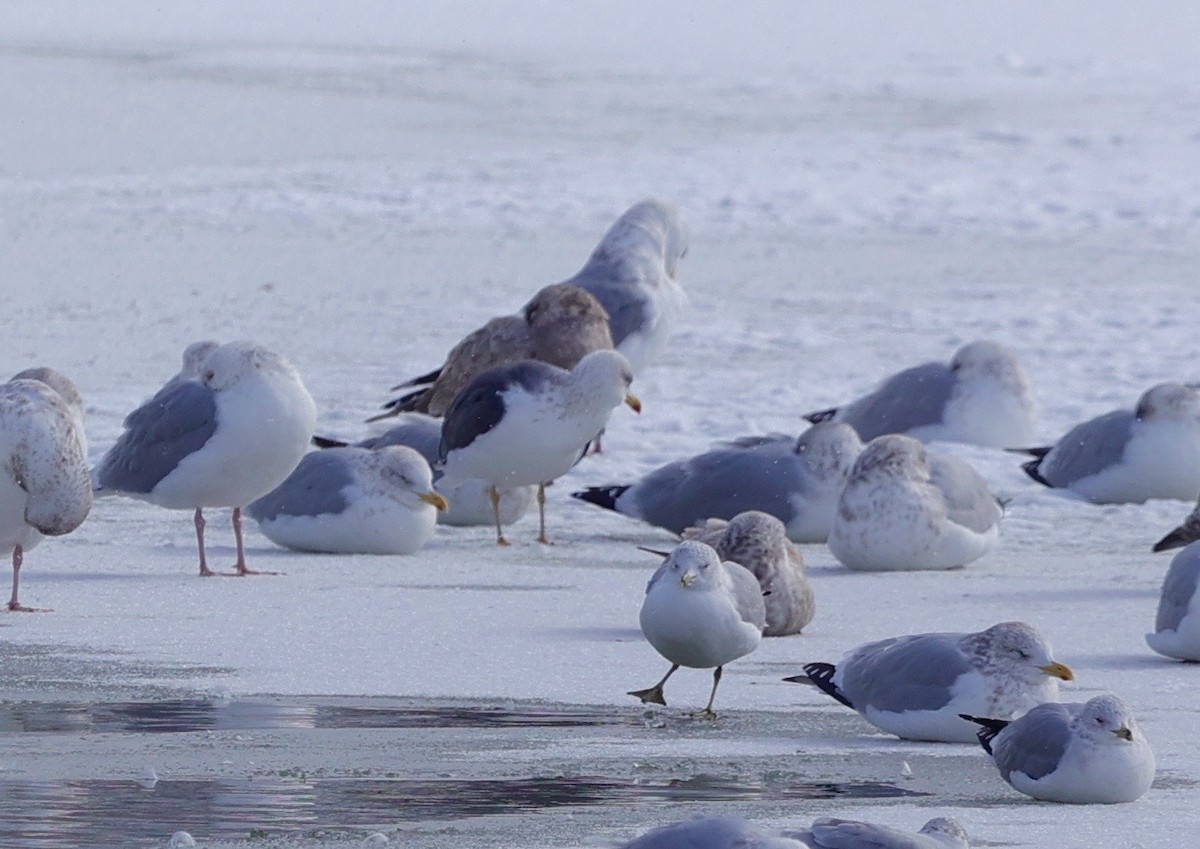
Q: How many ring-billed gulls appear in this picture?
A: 2